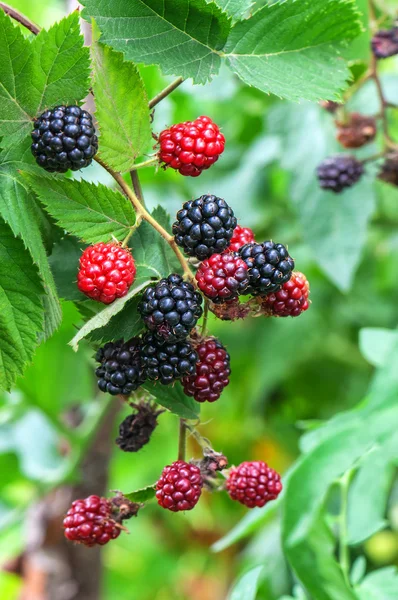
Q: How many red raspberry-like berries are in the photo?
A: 9